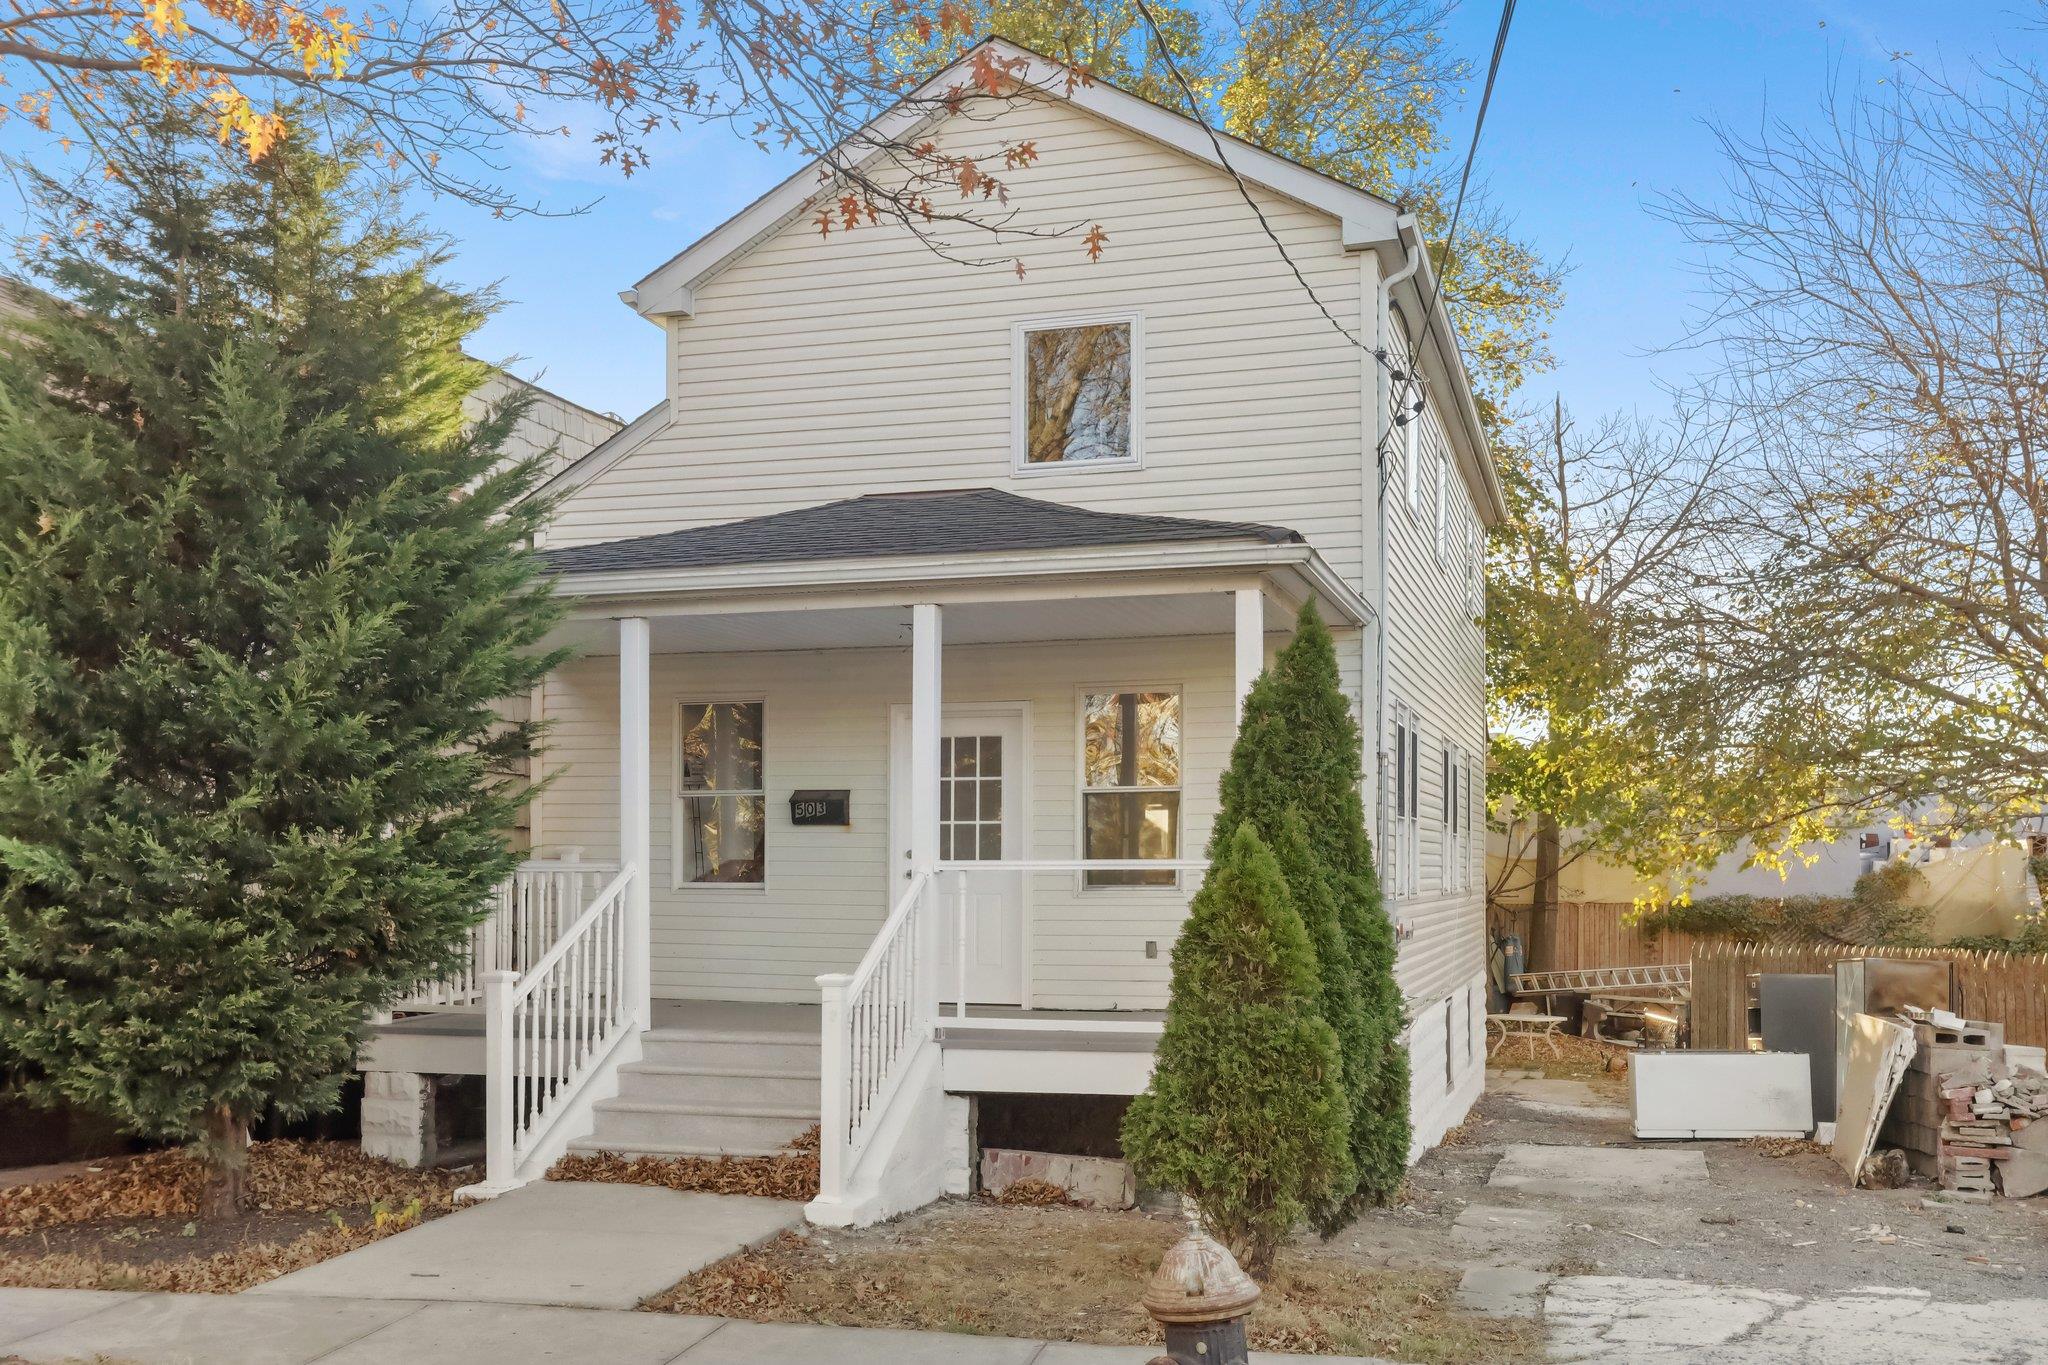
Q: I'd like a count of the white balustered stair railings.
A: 2